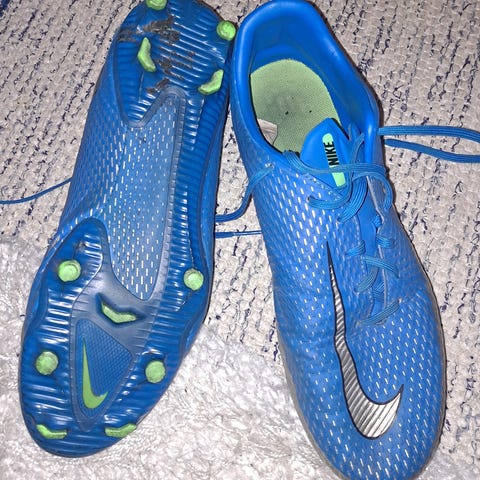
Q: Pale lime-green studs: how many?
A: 11